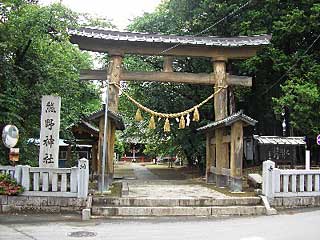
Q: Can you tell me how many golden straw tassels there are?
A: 5